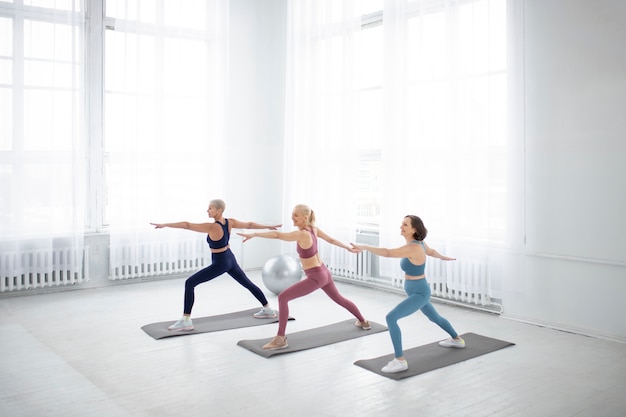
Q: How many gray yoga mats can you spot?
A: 3